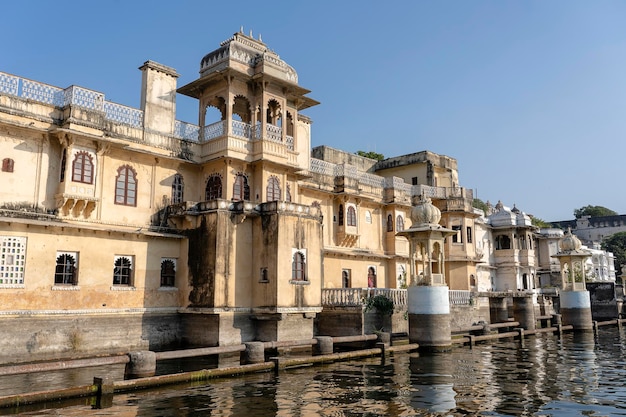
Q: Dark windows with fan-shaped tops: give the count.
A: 3